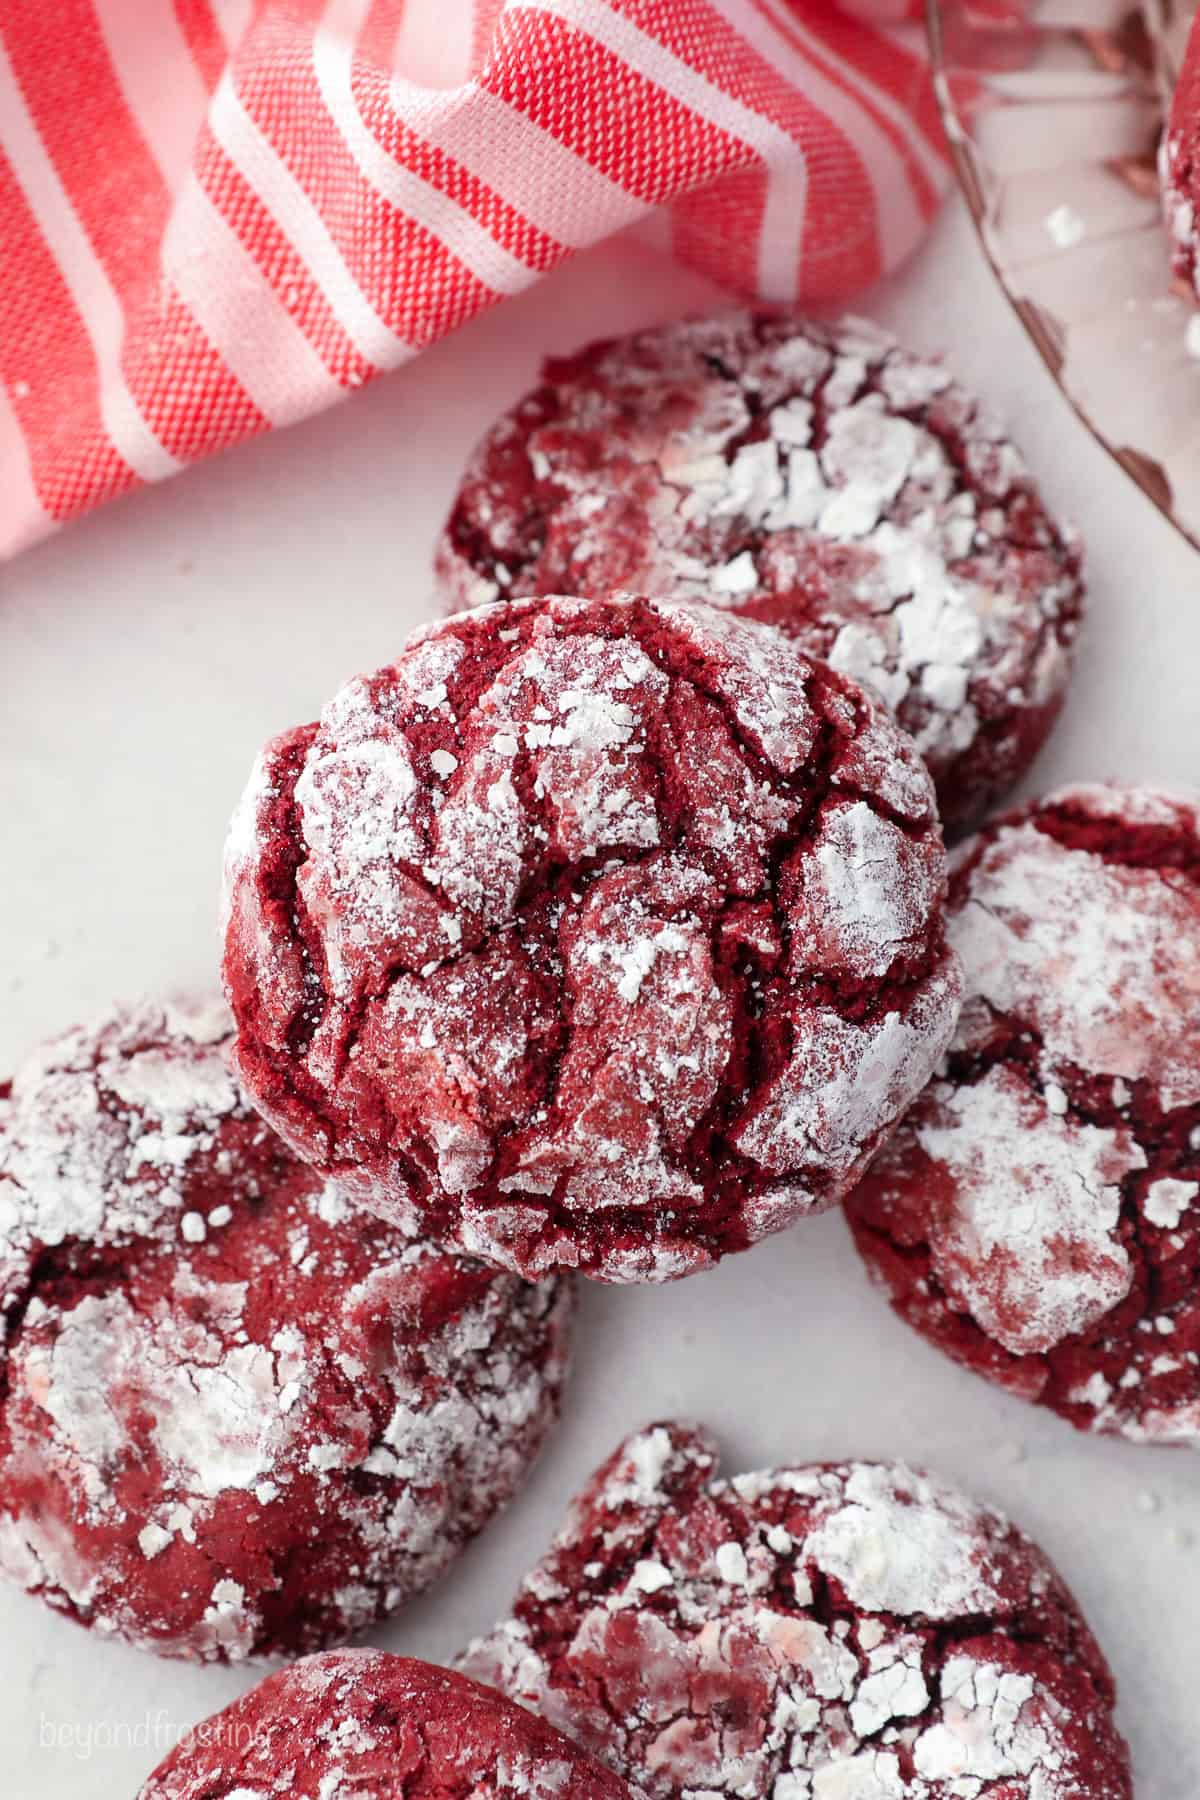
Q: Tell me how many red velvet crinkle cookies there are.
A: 7